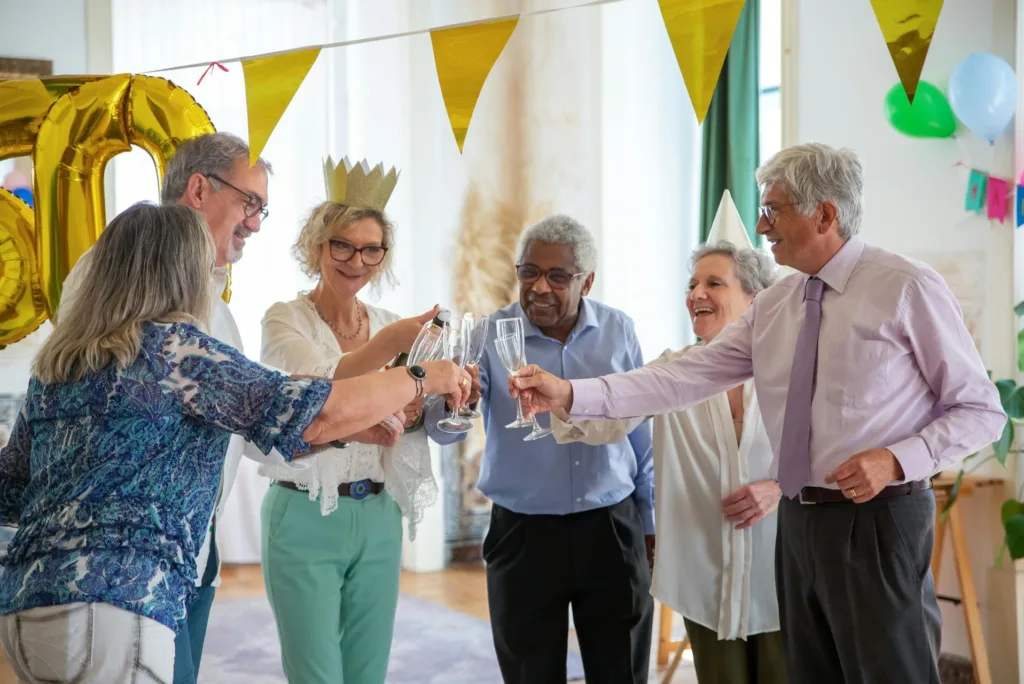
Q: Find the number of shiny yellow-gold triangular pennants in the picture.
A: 4